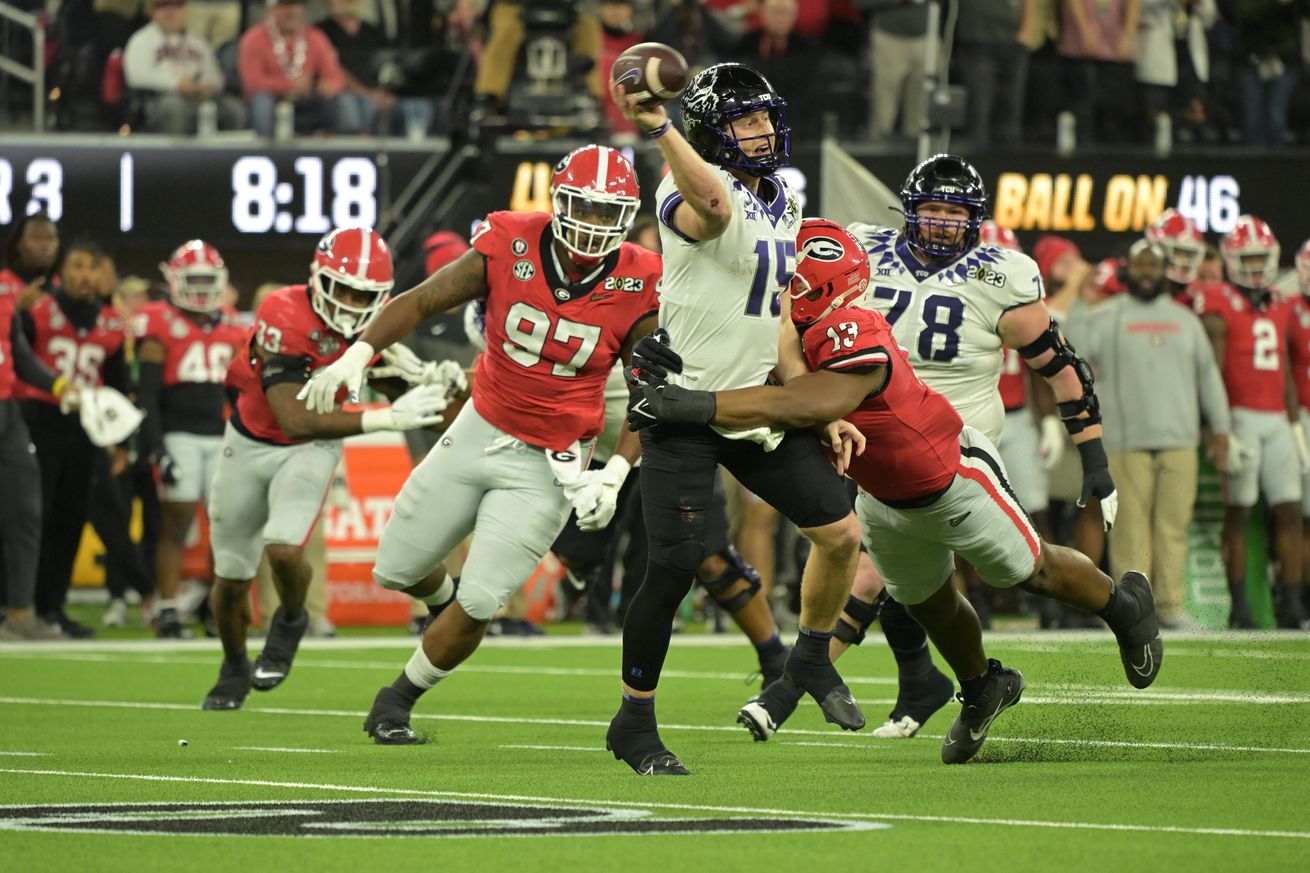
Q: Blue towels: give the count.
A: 0